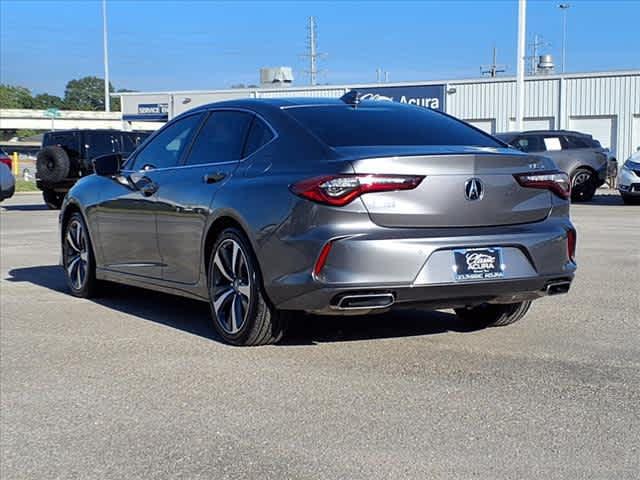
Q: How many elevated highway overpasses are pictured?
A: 1